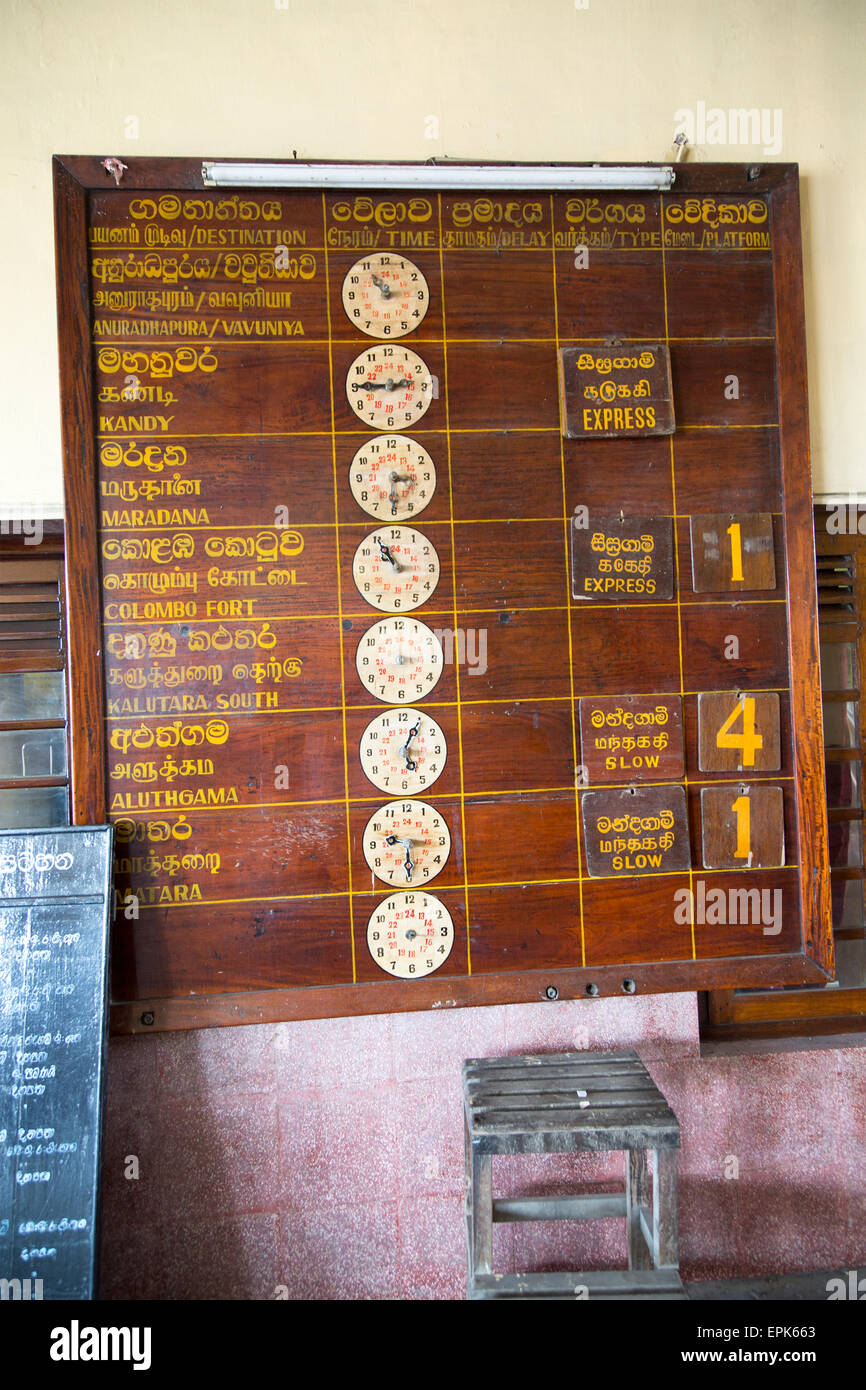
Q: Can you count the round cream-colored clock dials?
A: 8